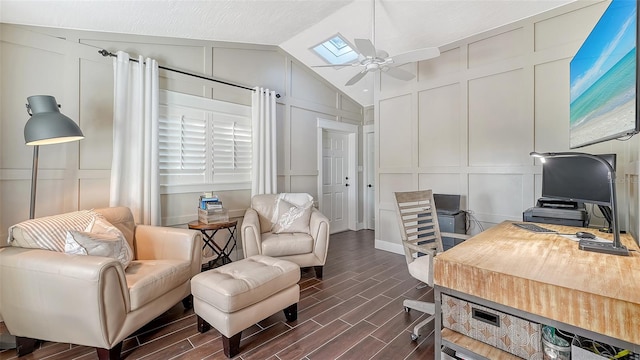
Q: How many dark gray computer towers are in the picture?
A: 1